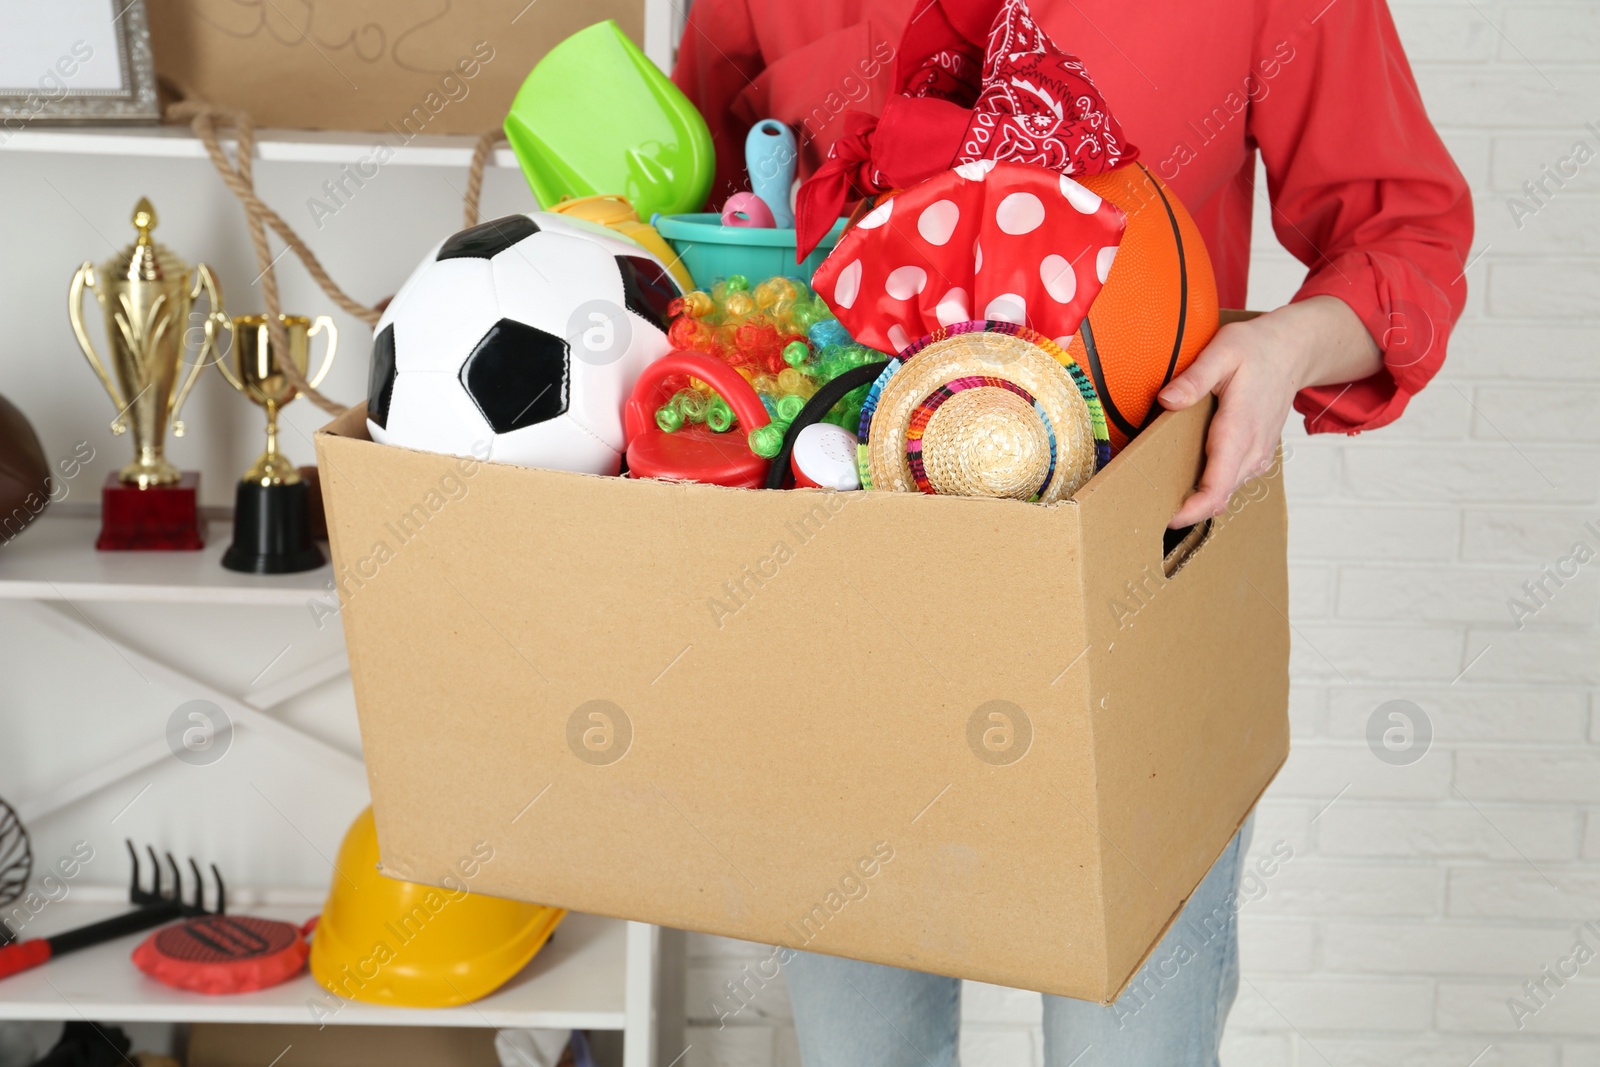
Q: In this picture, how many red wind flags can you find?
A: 0